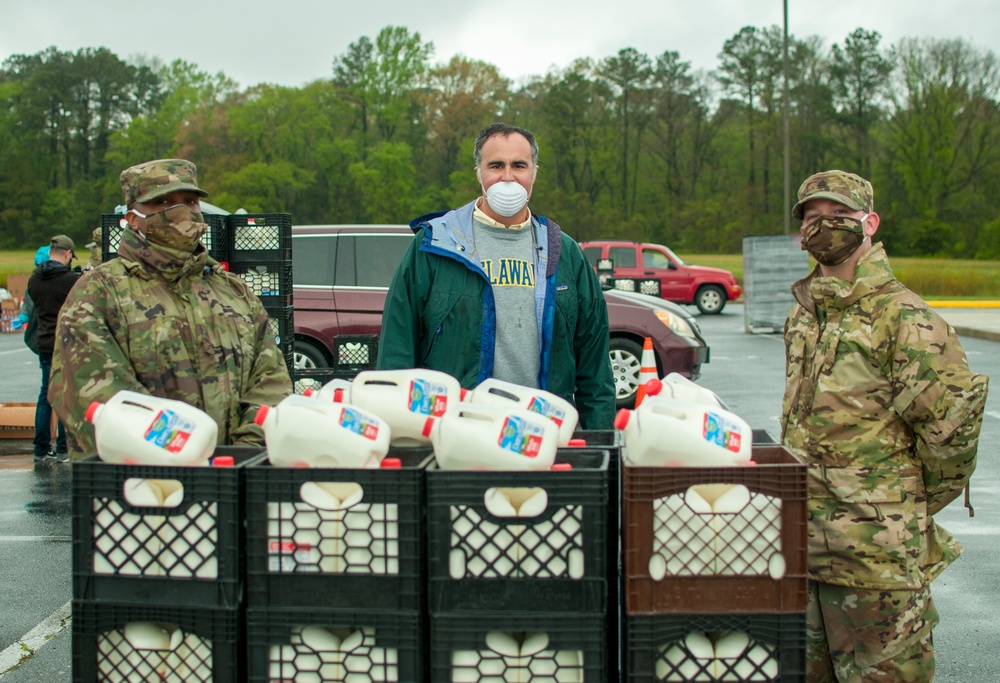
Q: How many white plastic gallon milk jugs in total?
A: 8